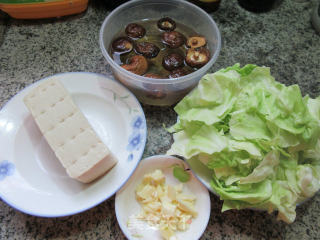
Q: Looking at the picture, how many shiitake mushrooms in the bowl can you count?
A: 11